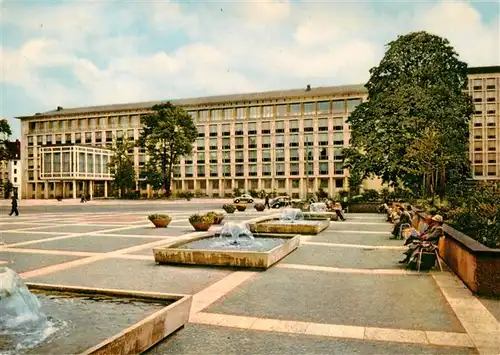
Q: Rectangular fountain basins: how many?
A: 4